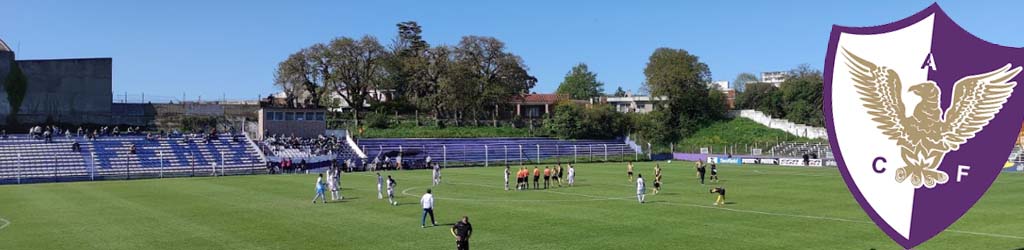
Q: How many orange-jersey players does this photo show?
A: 4